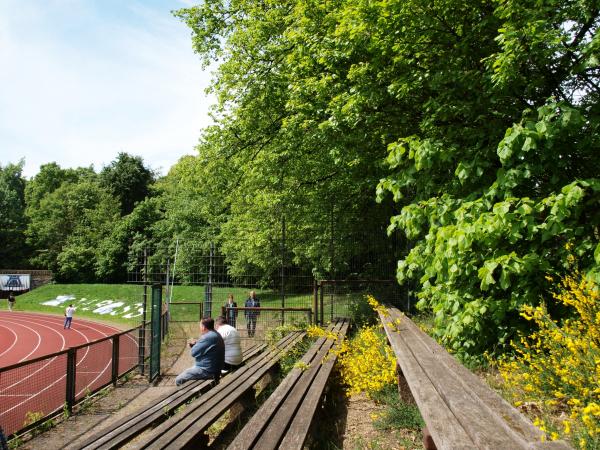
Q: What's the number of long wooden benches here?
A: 4